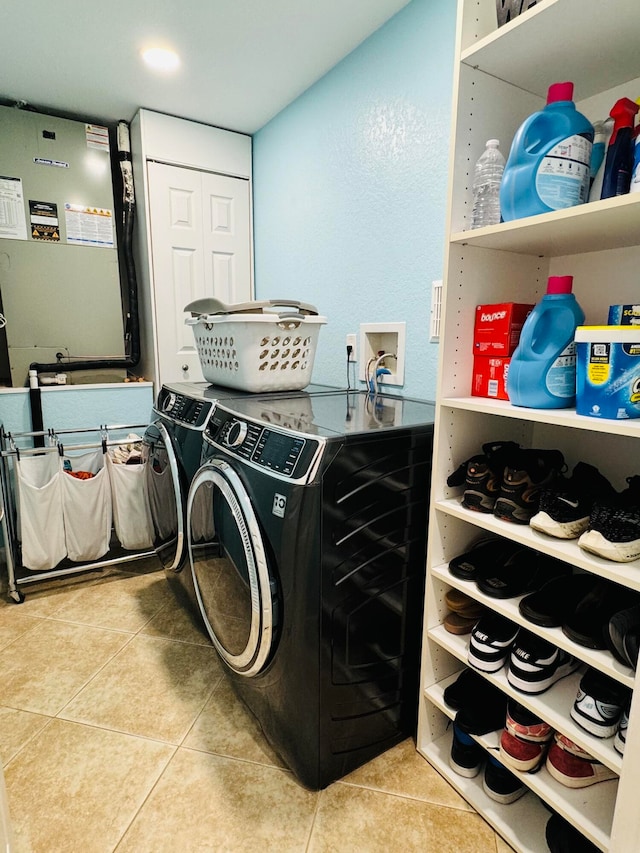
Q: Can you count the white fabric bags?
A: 3